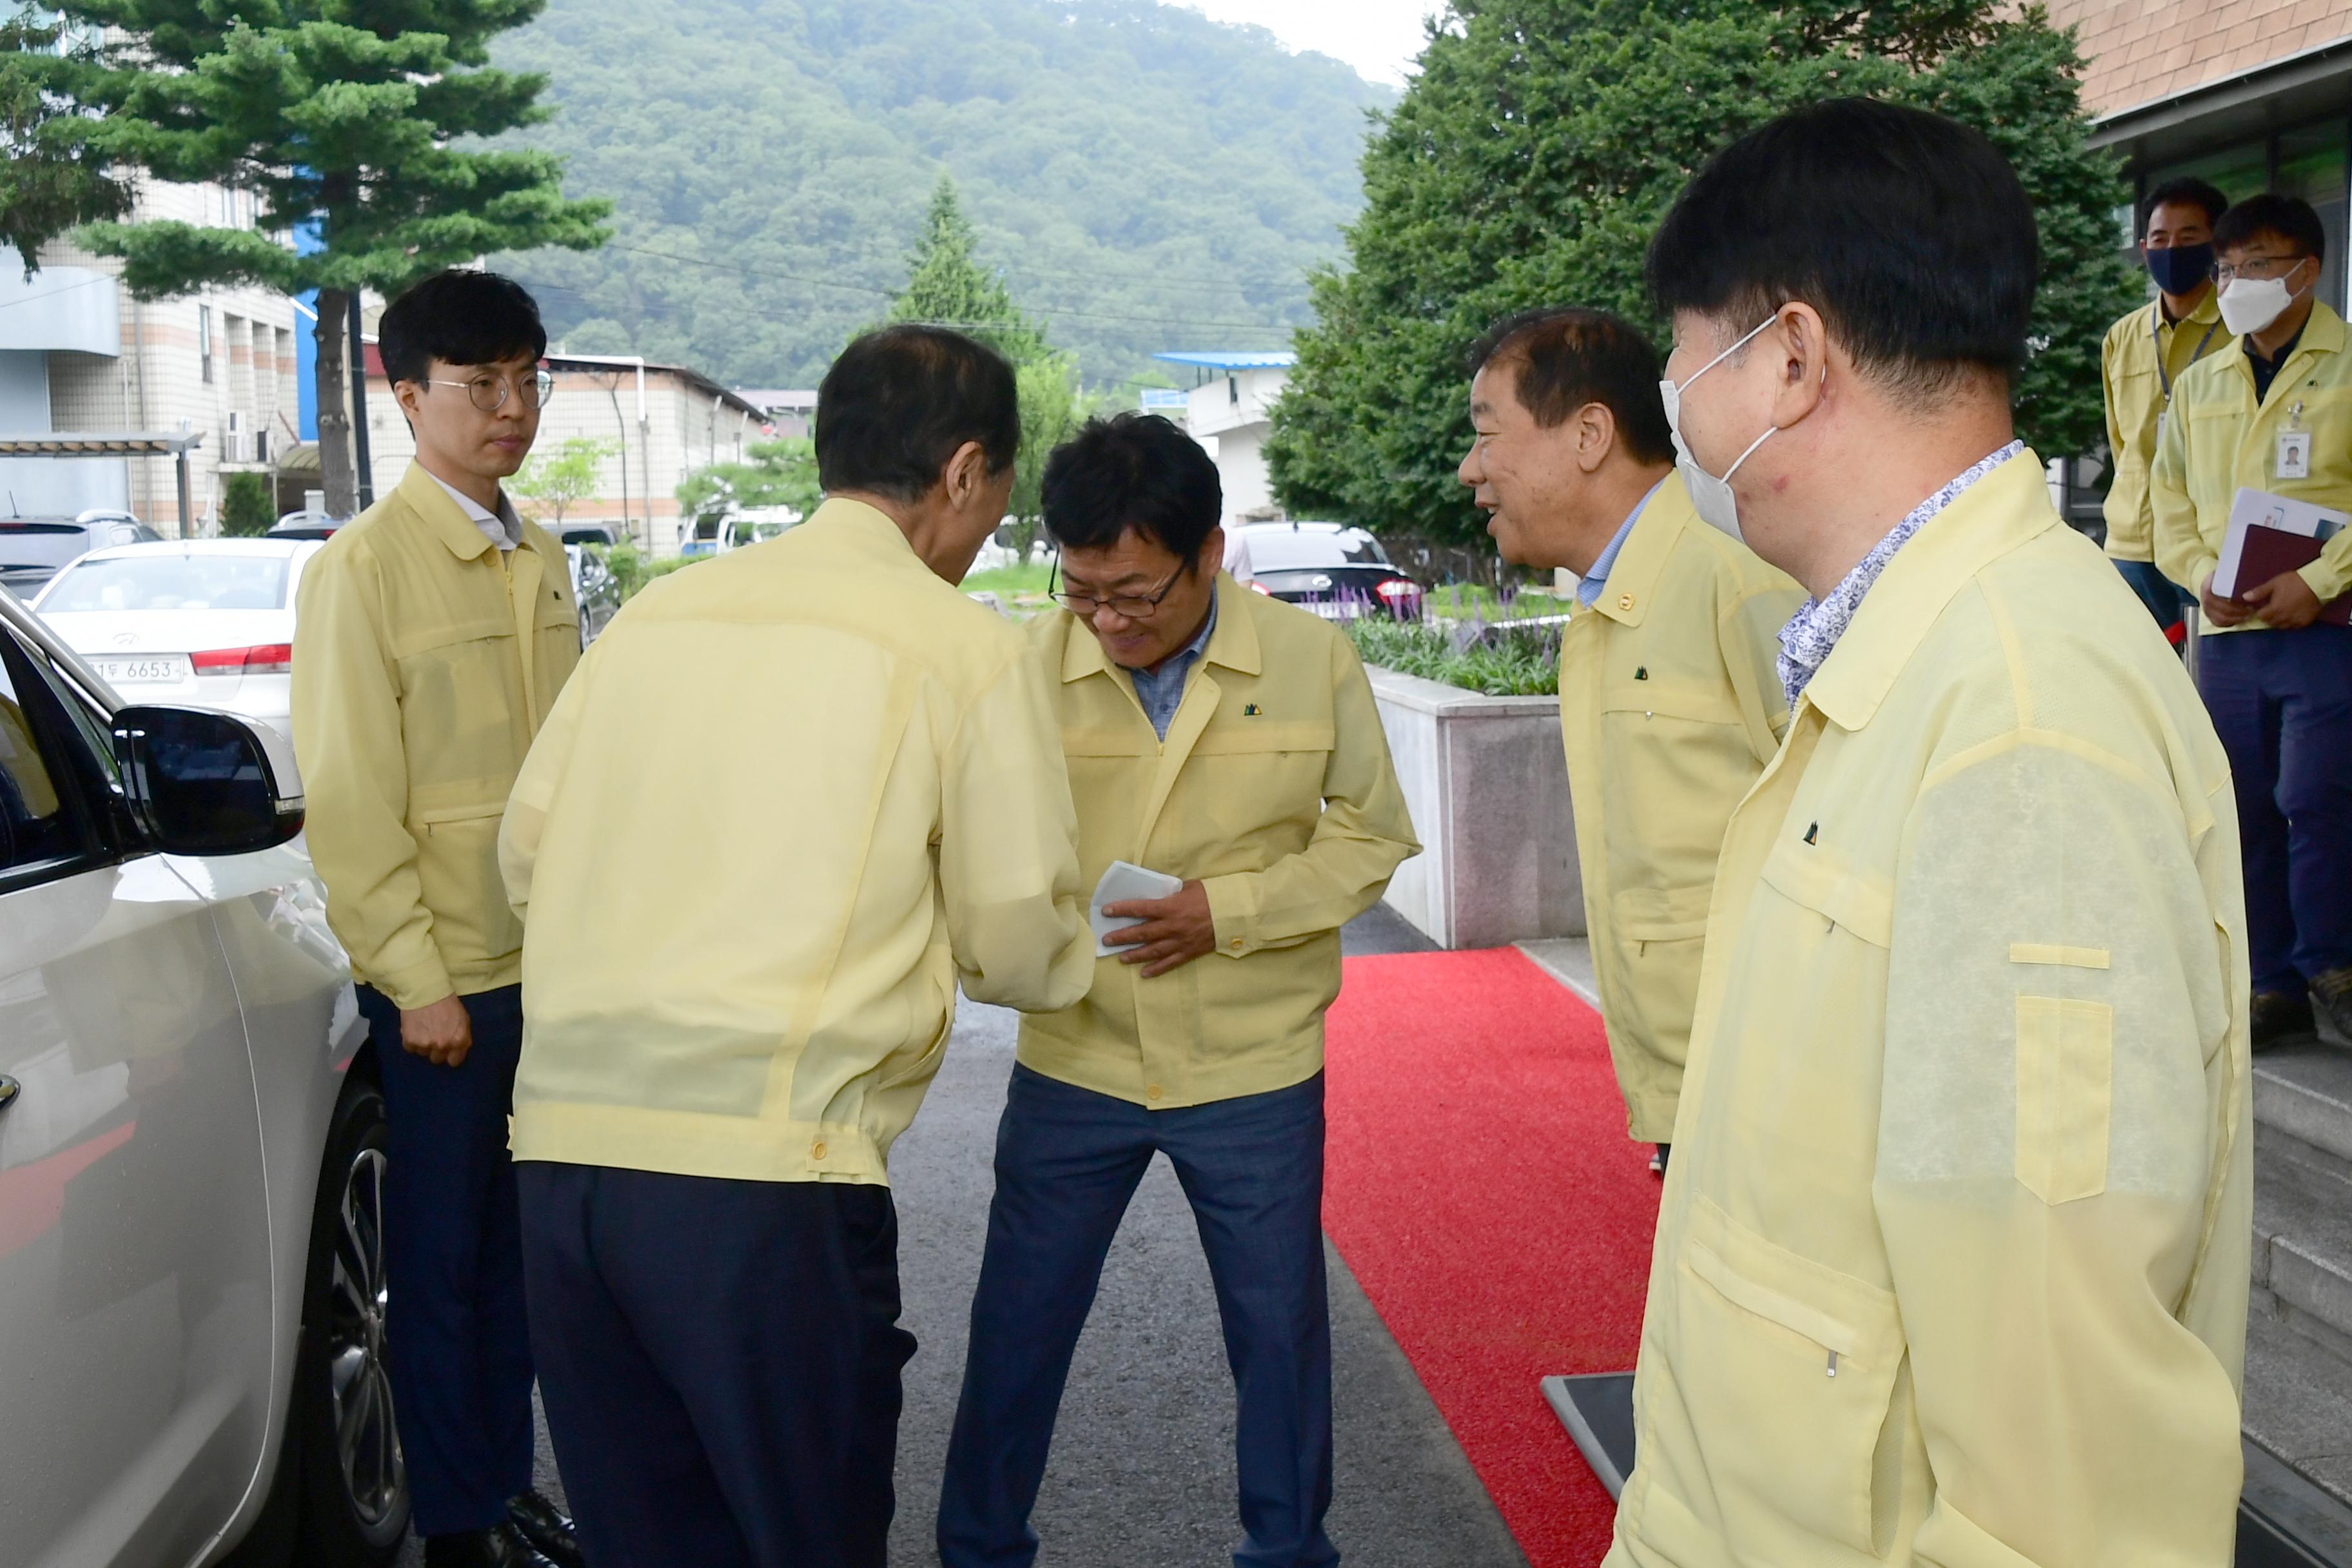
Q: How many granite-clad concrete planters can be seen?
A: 1